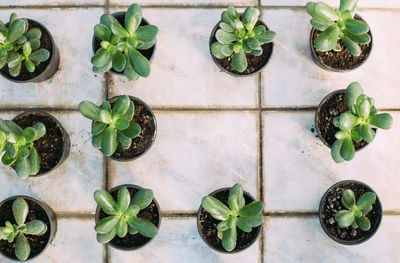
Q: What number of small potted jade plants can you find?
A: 11